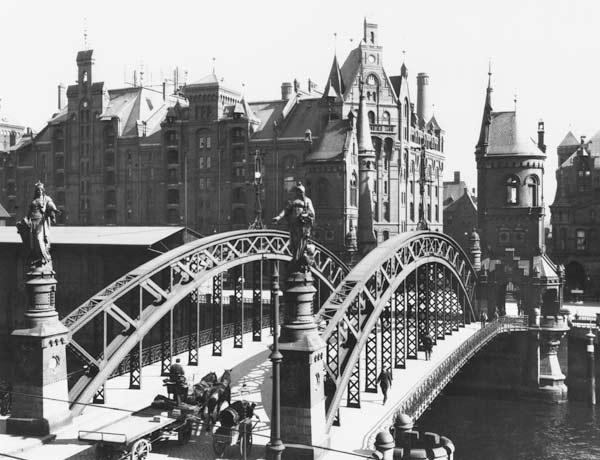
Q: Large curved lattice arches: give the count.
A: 2